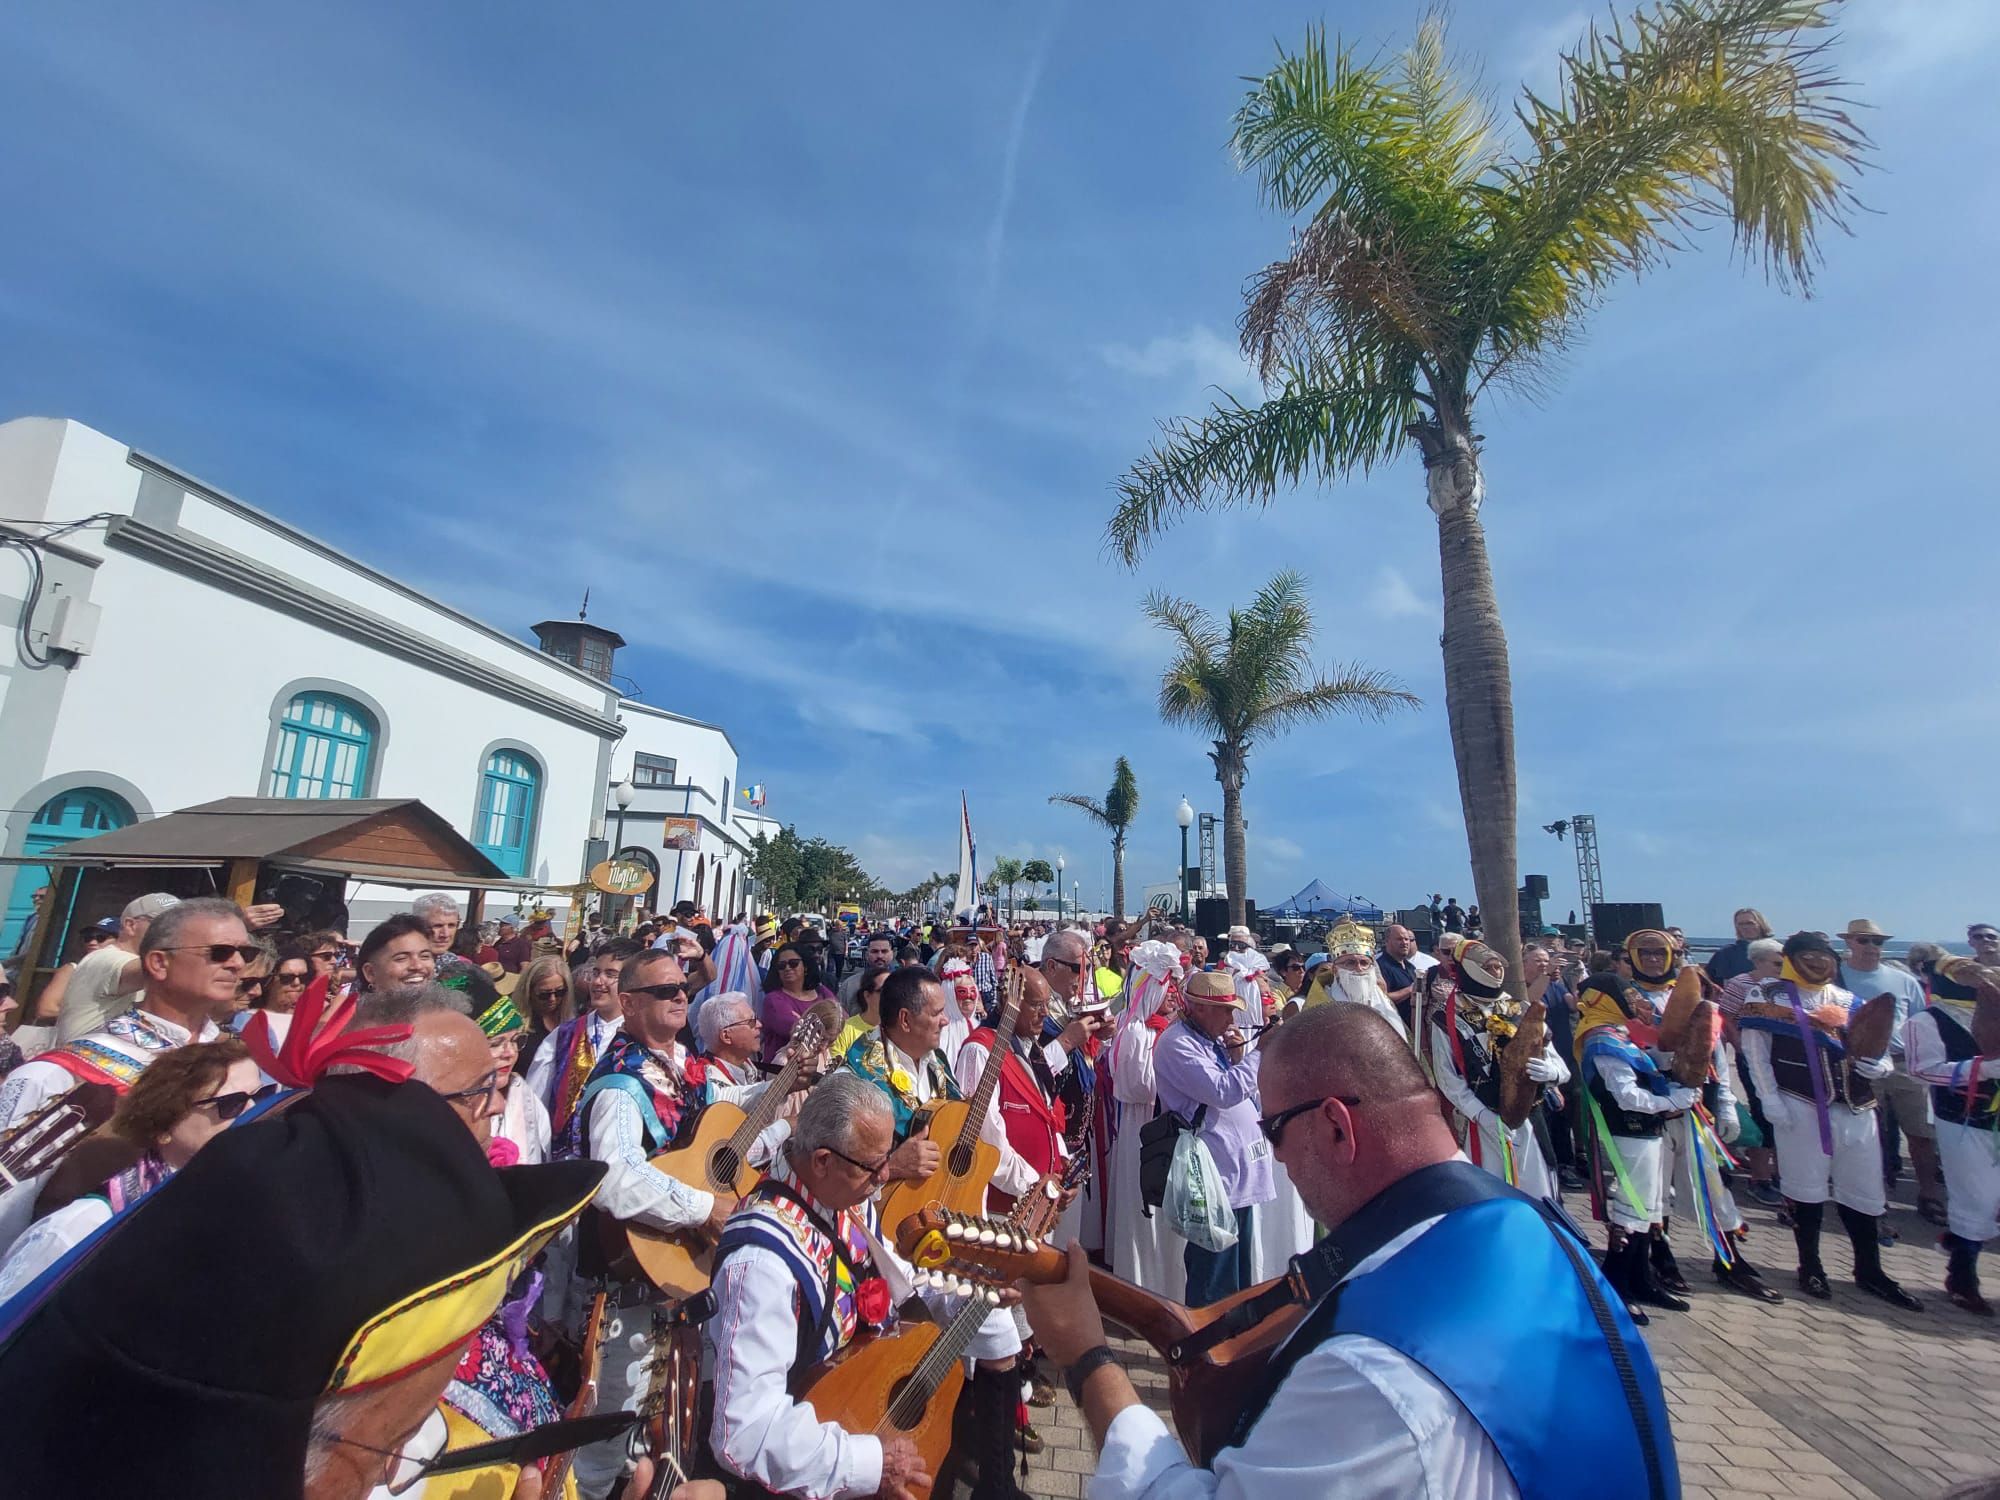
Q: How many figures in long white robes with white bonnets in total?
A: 3